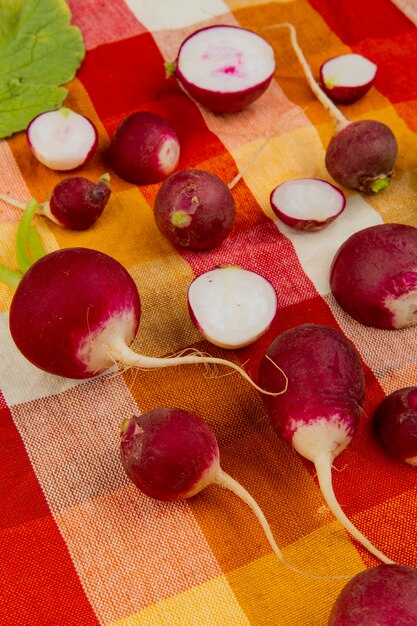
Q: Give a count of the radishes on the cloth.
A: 15